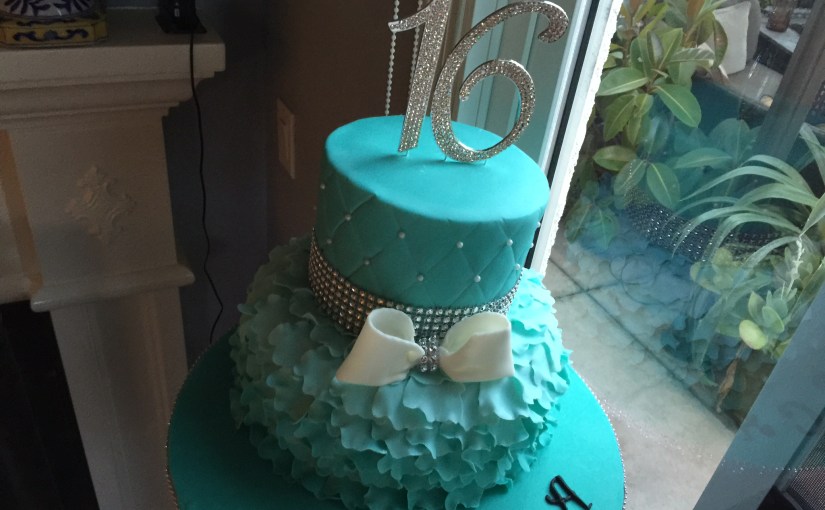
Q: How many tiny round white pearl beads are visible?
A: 13